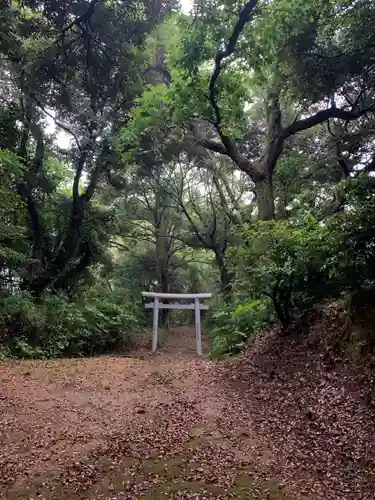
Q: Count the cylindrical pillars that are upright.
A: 2